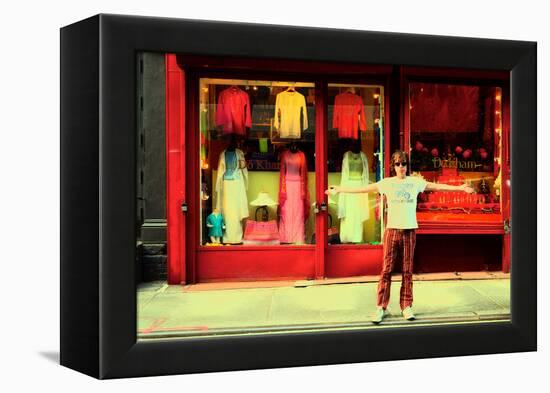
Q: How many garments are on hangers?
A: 3